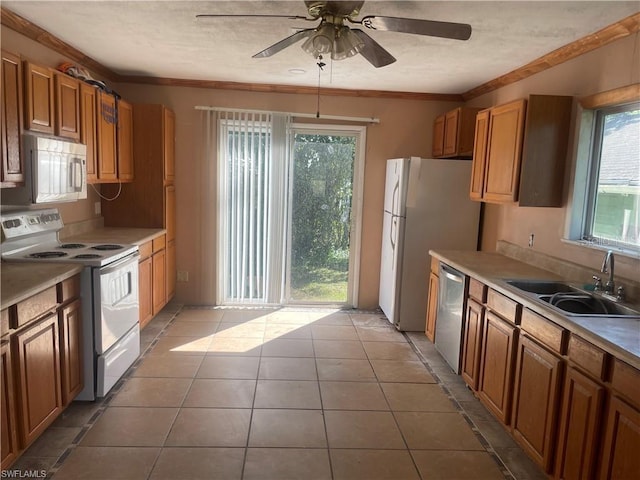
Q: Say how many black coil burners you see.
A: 4